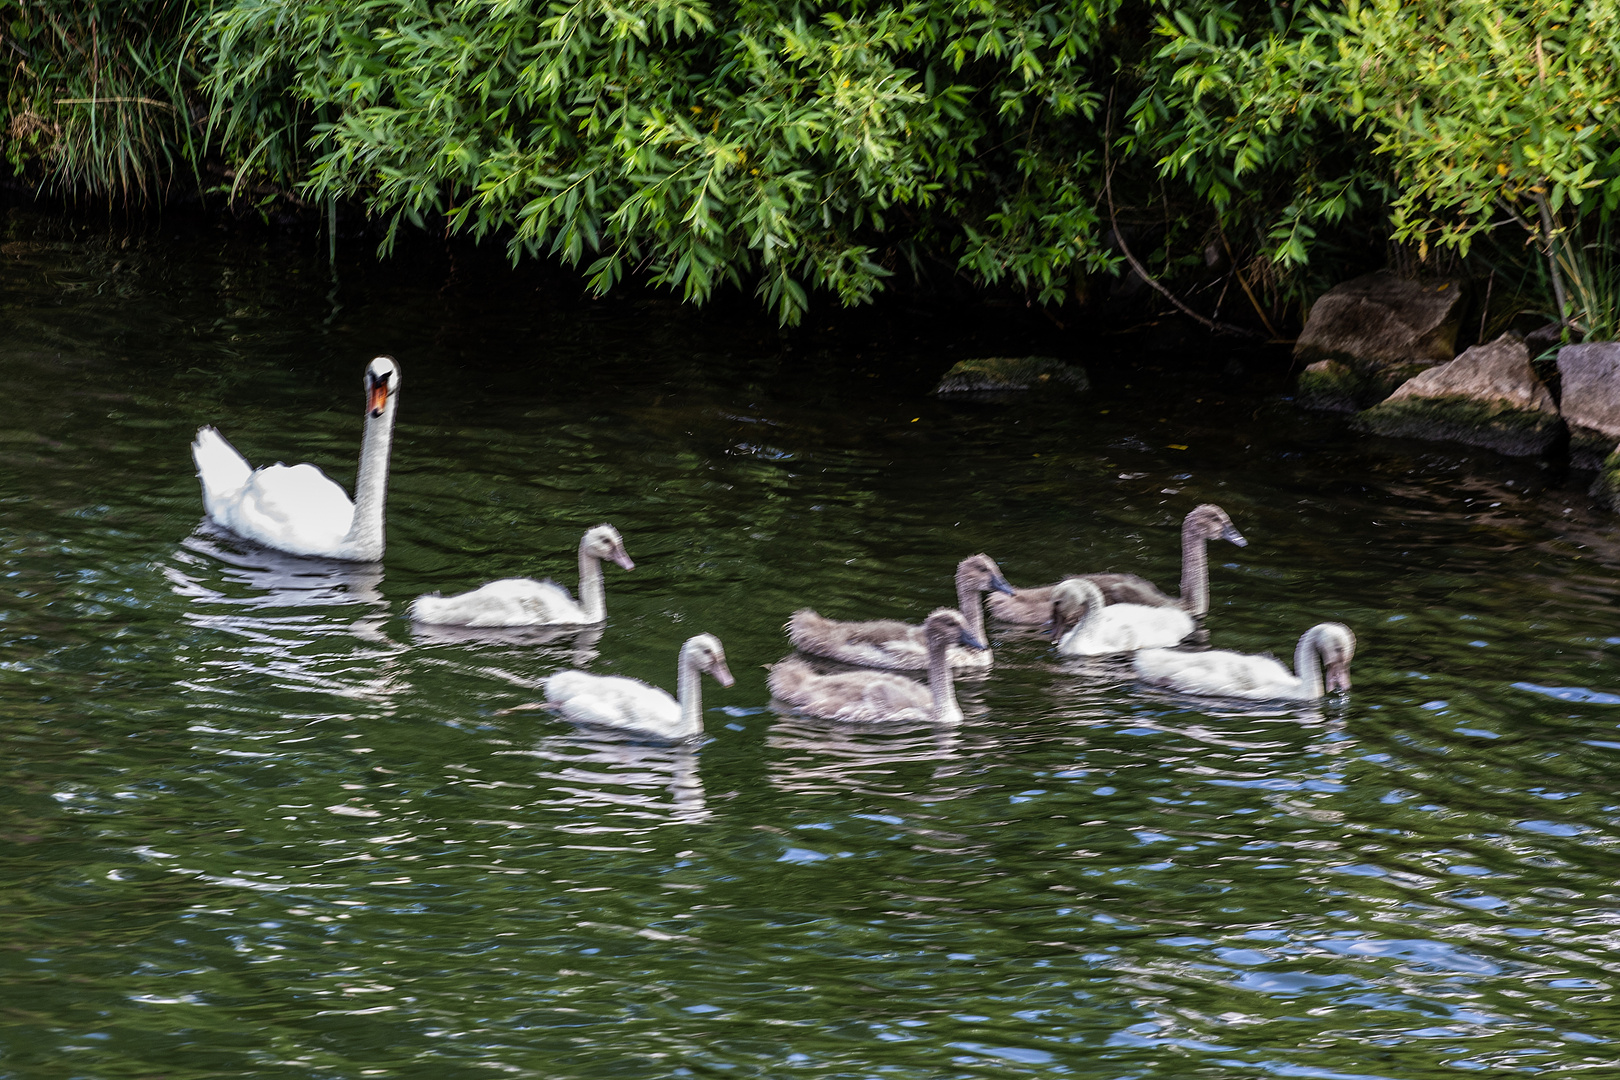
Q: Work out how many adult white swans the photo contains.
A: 1